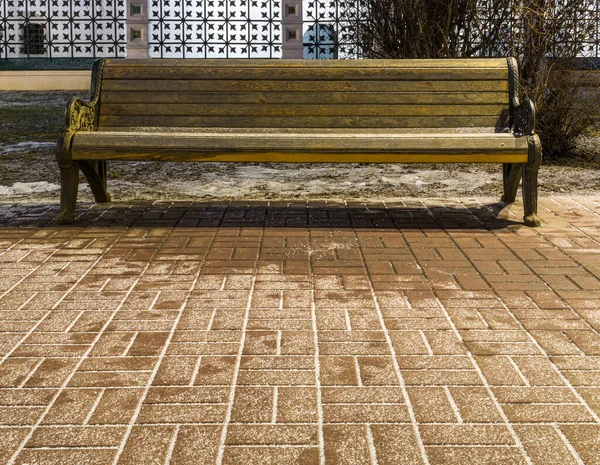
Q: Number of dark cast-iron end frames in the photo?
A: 2